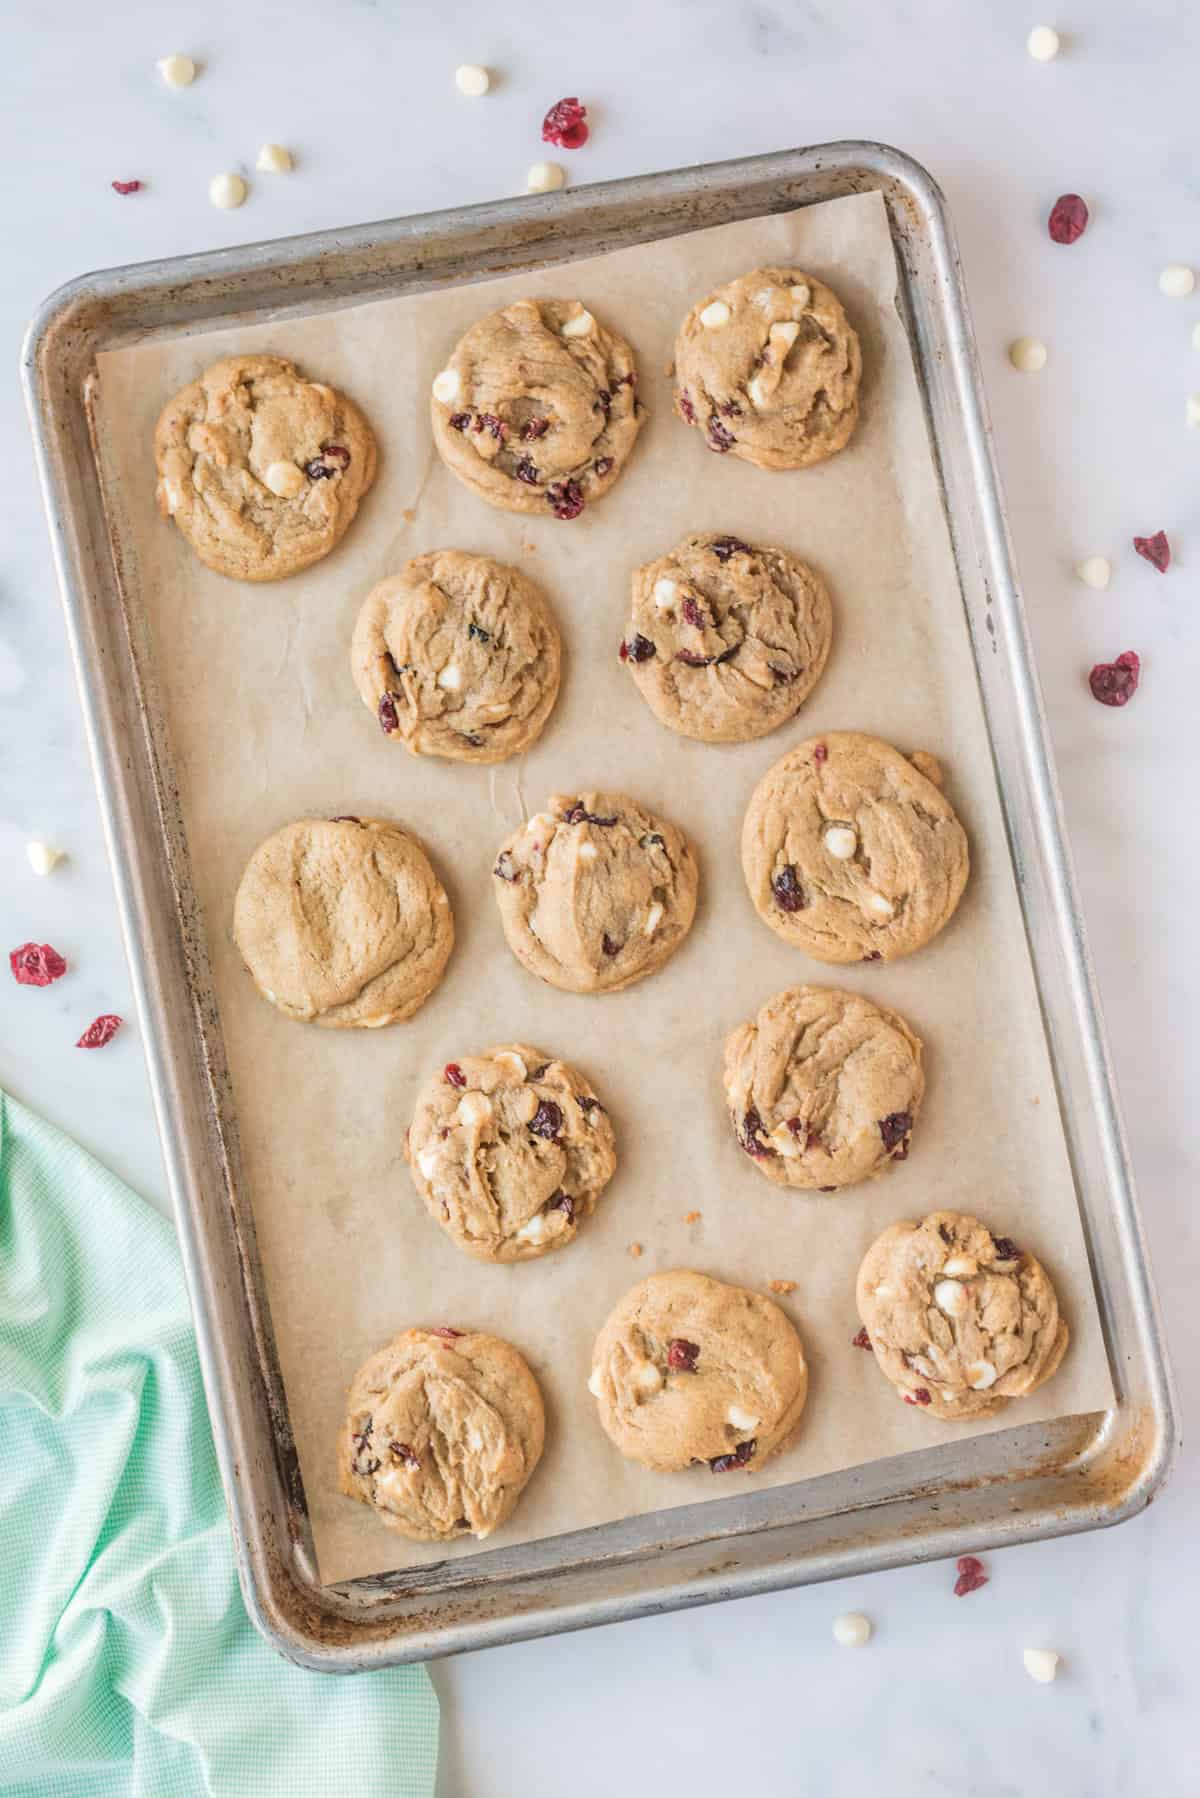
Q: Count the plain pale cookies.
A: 1